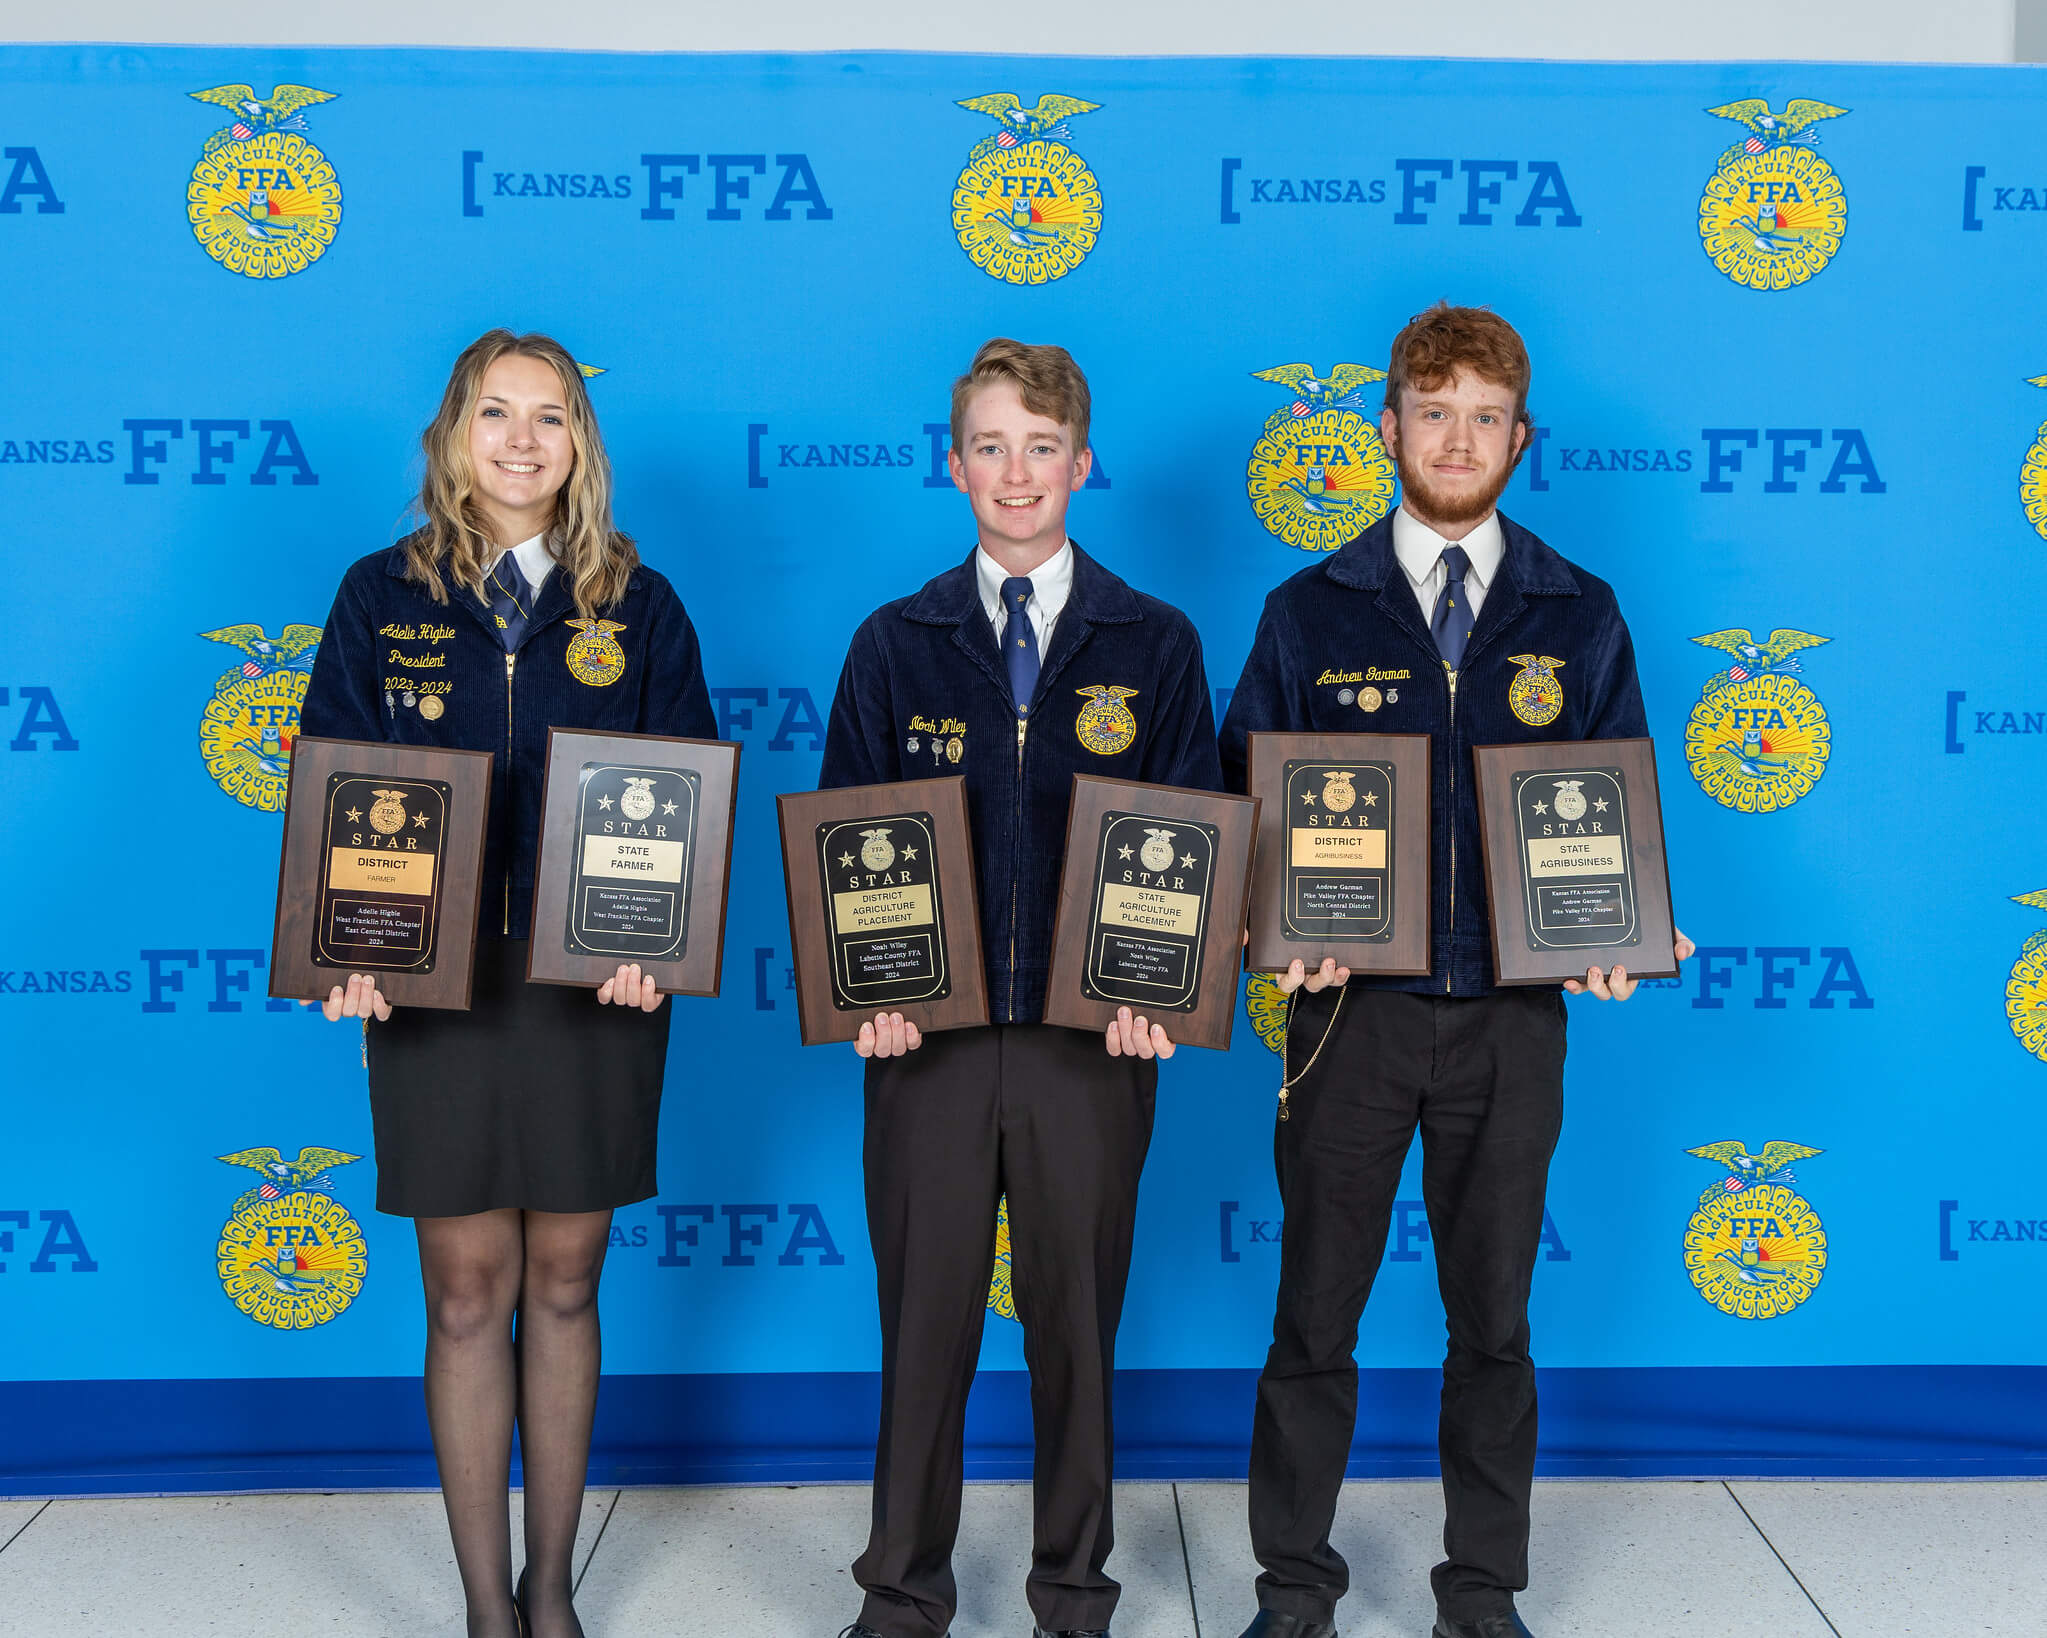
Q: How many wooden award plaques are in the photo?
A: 6